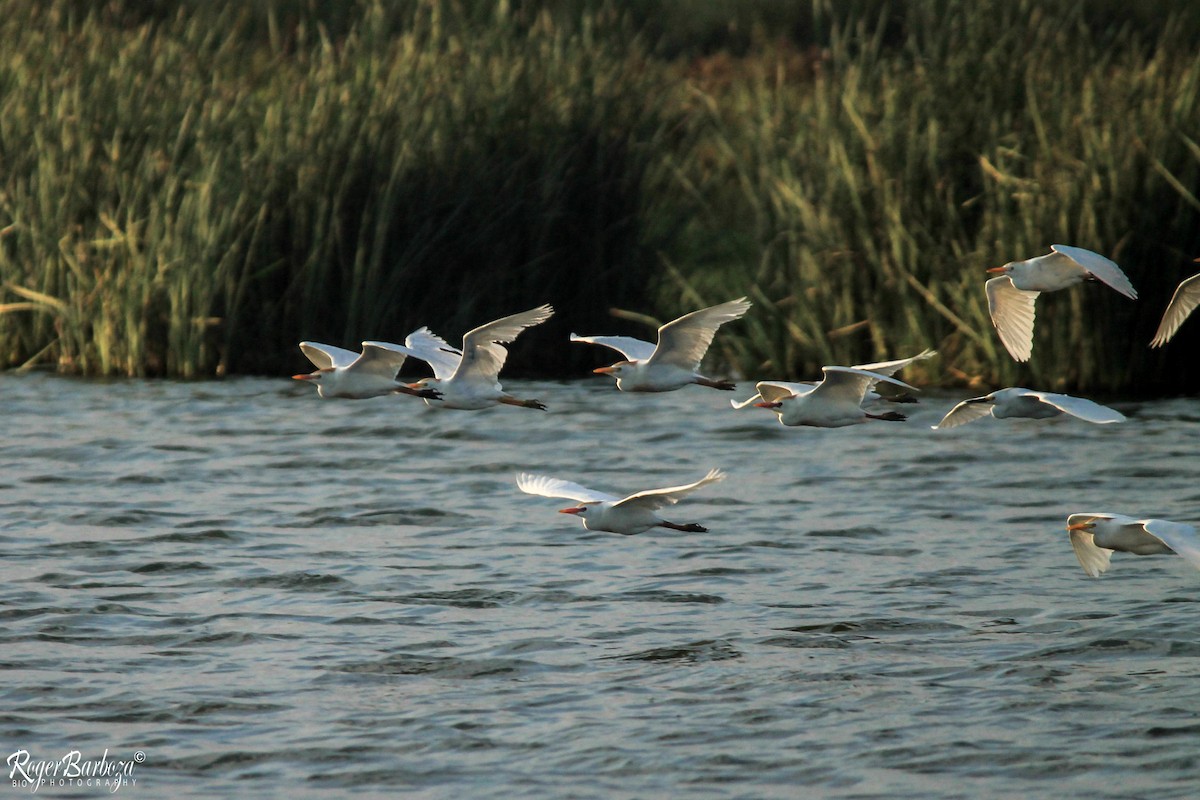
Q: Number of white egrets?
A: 10